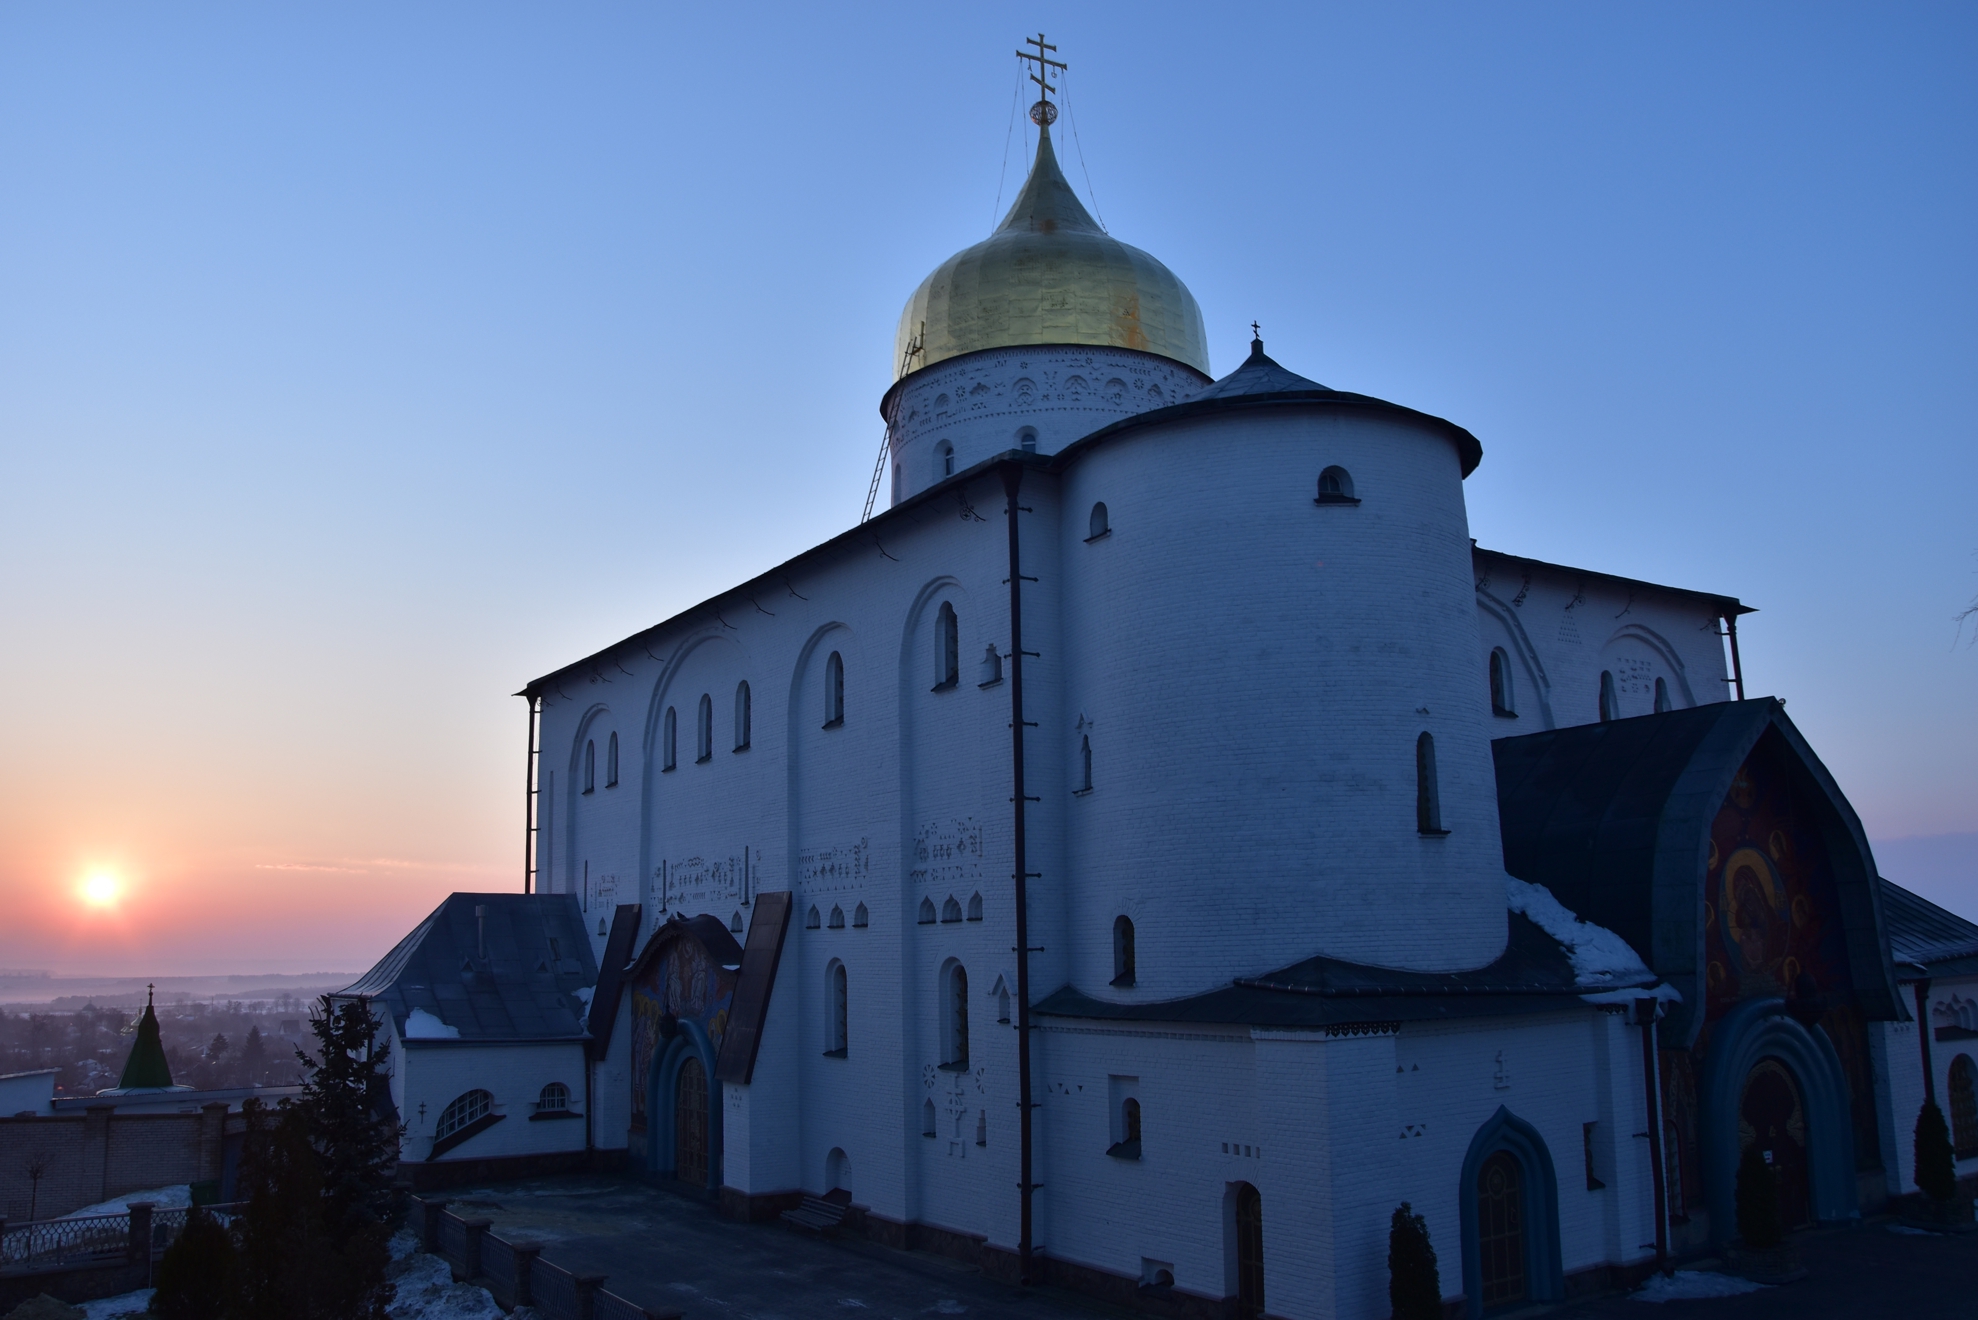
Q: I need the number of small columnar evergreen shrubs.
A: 3